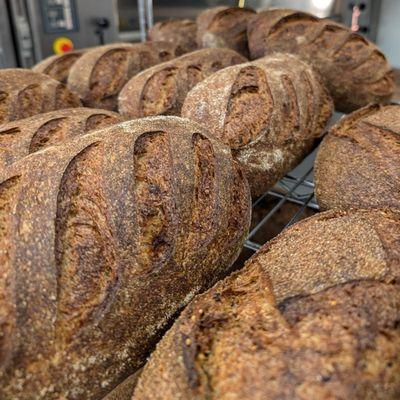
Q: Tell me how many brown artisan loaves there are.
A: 12